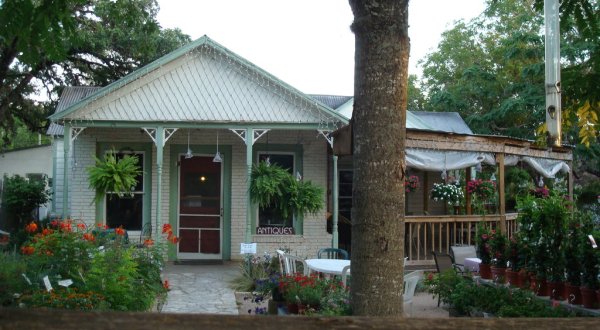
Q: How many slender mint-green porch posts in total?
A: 4